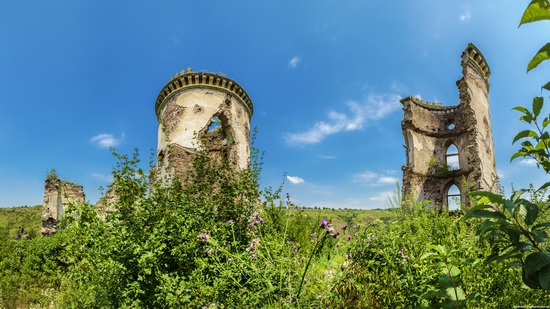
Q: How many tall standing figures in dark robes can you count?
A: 0